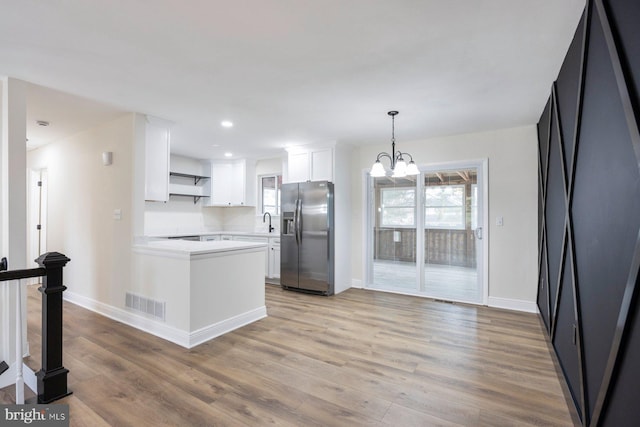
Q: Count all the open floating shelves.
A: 2